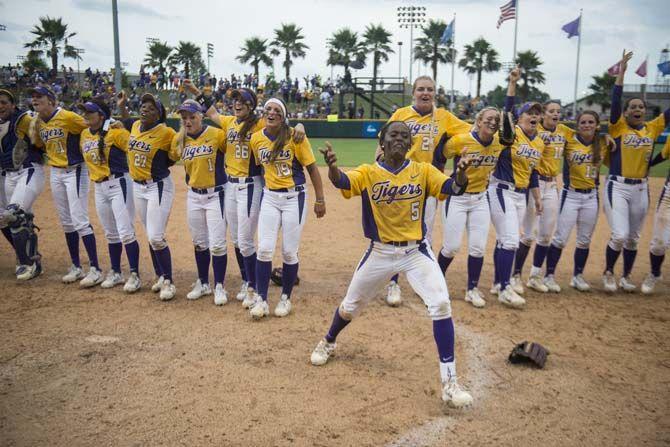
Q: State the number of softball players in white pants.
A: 15